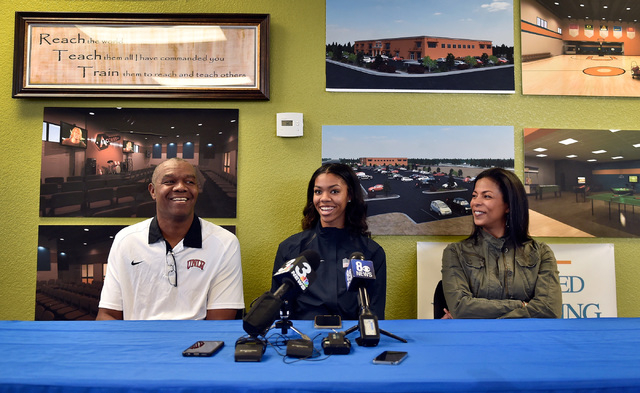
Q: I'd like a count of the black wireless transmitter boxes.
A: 3